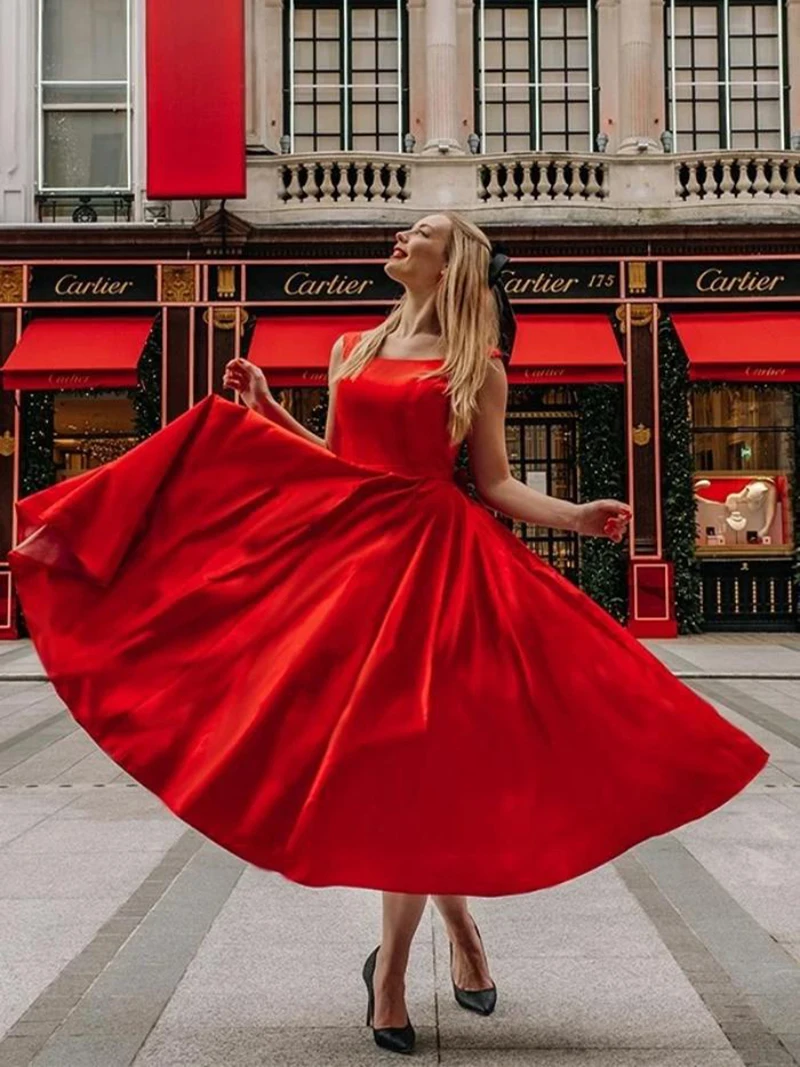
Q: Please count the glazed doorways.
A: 1